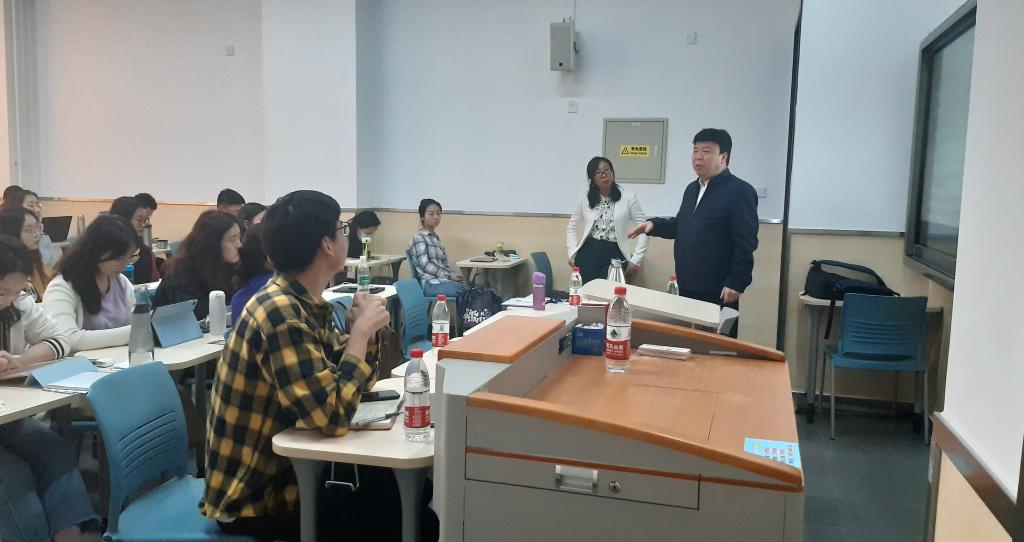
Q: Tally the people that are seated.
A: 14